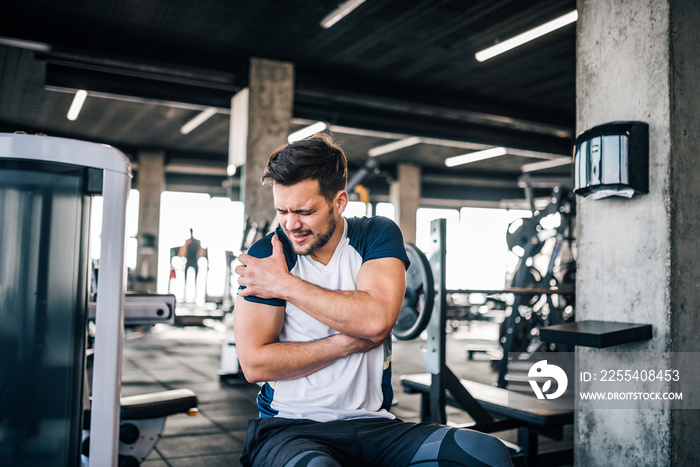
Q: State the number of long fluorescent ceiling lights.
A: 8